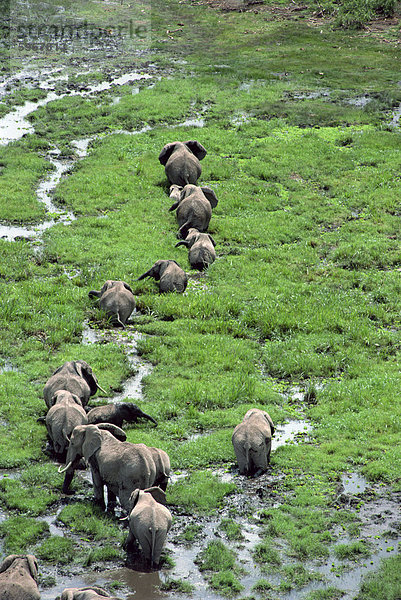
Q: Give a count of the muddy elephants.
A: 15